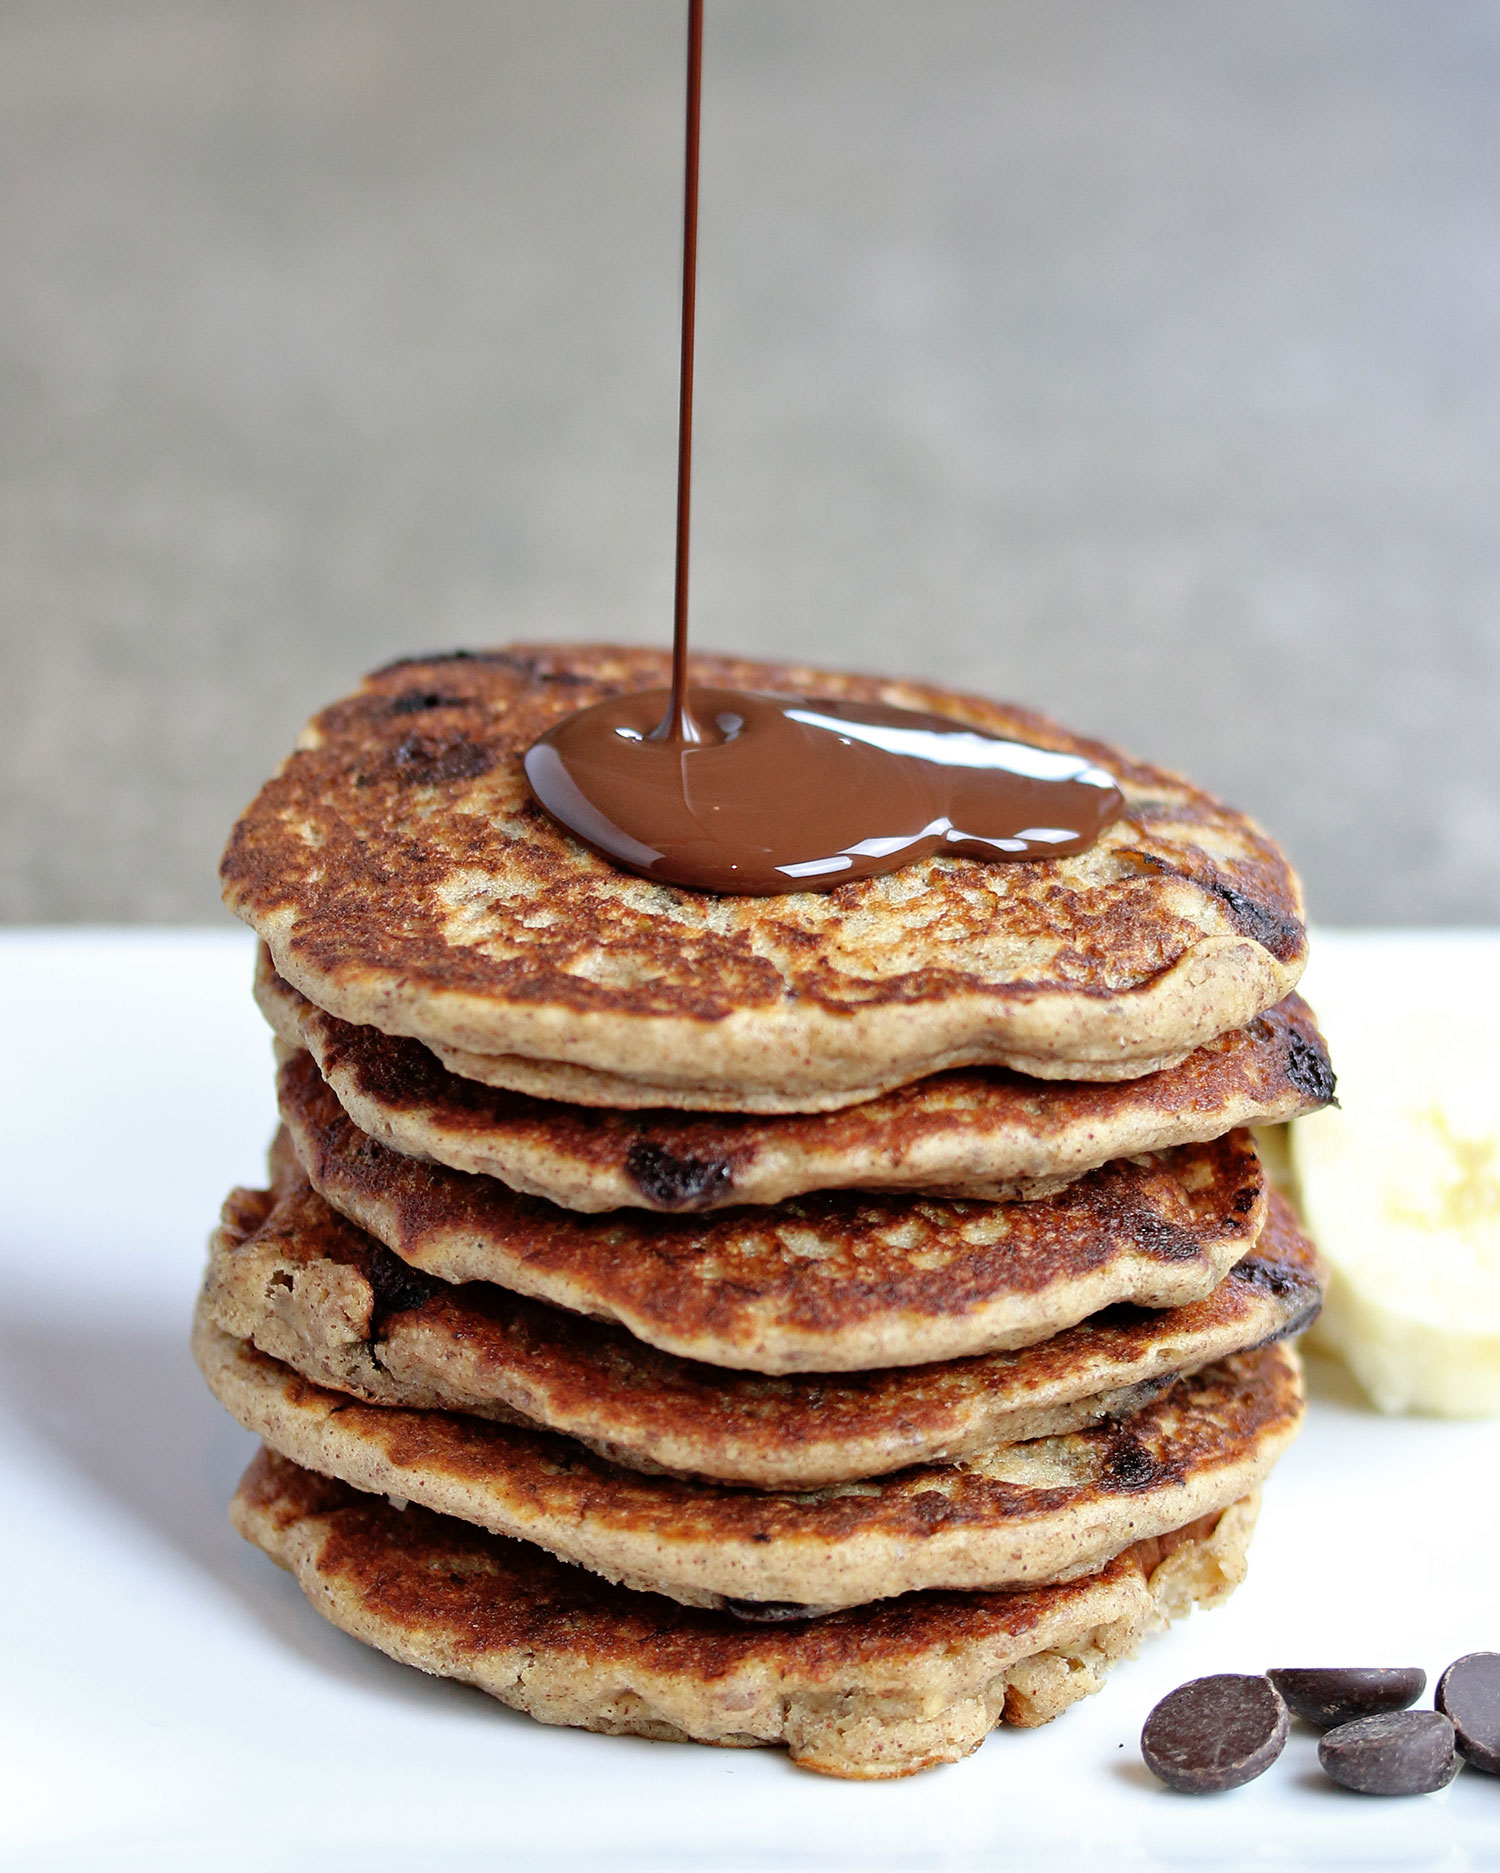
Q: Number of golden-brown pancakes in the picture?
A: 6